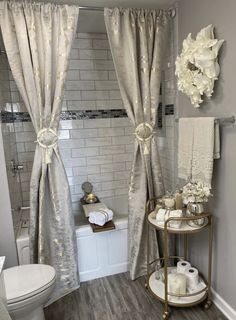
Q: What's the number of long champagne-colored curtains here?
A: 2